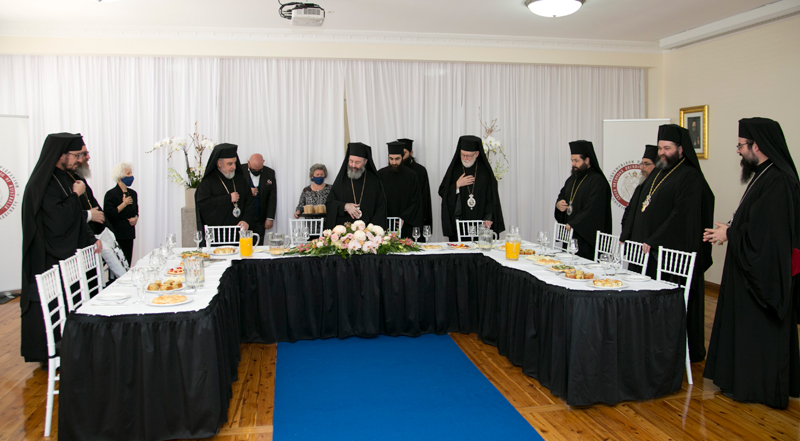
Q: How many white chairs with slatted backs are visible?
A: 11